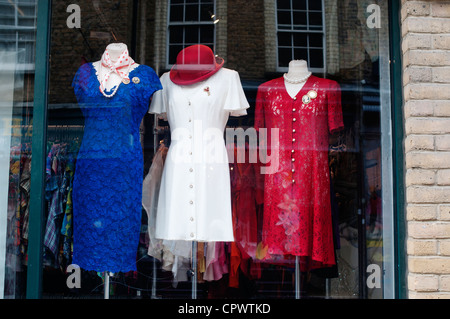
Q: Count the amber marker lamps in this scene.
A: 0